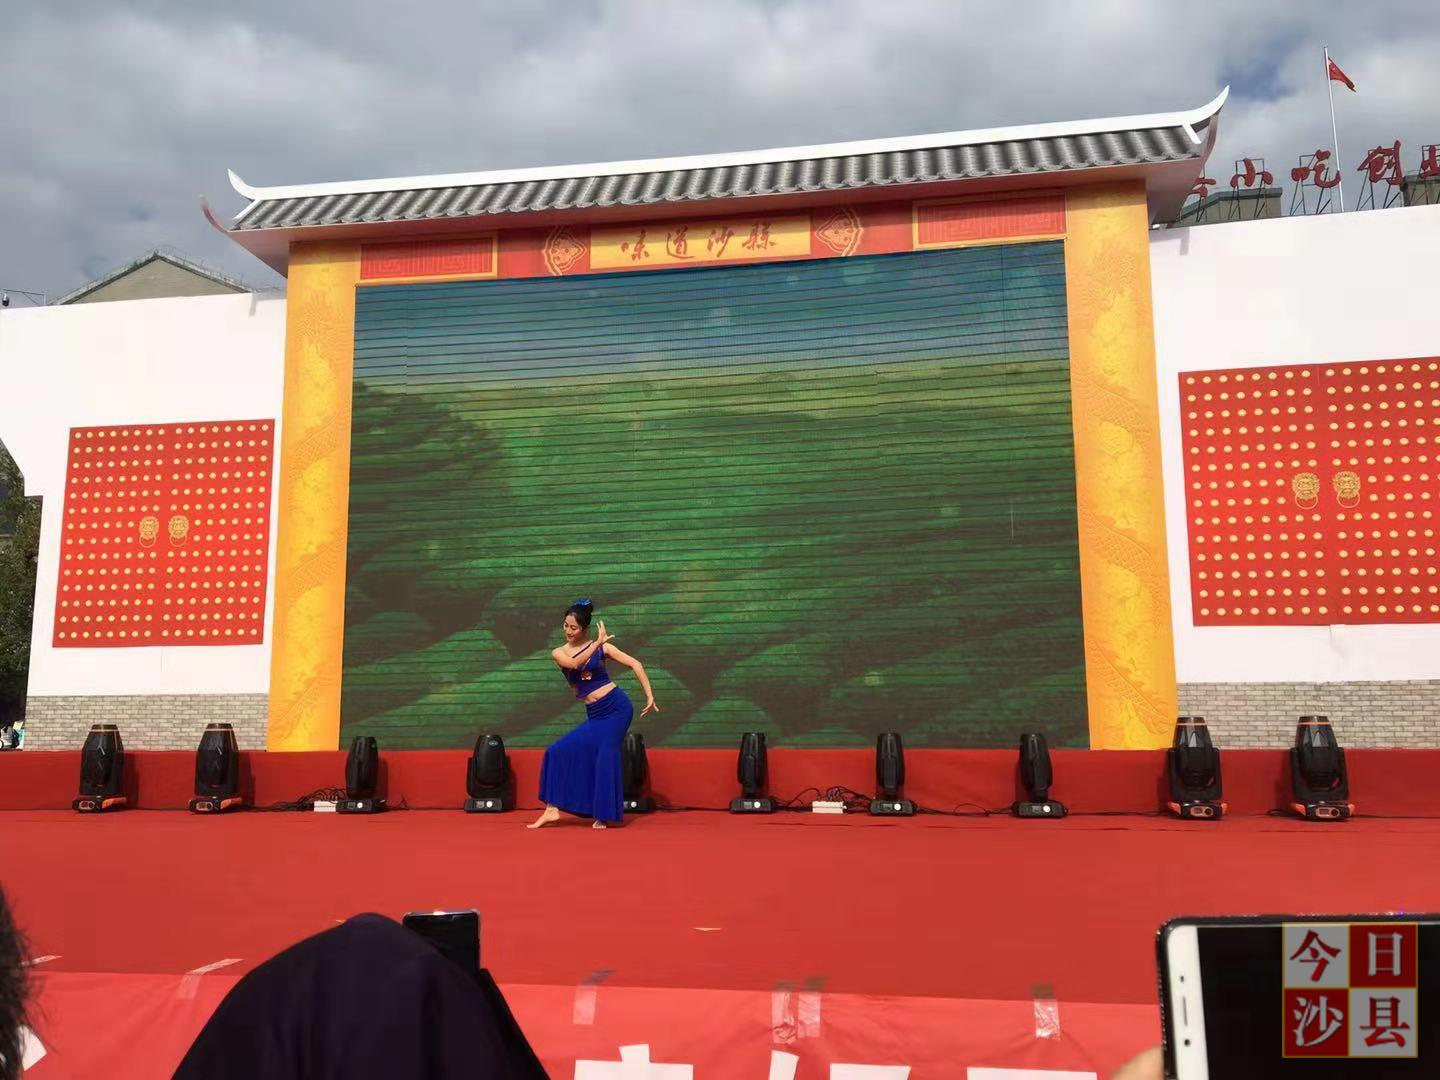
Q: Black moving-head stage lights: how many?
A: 10